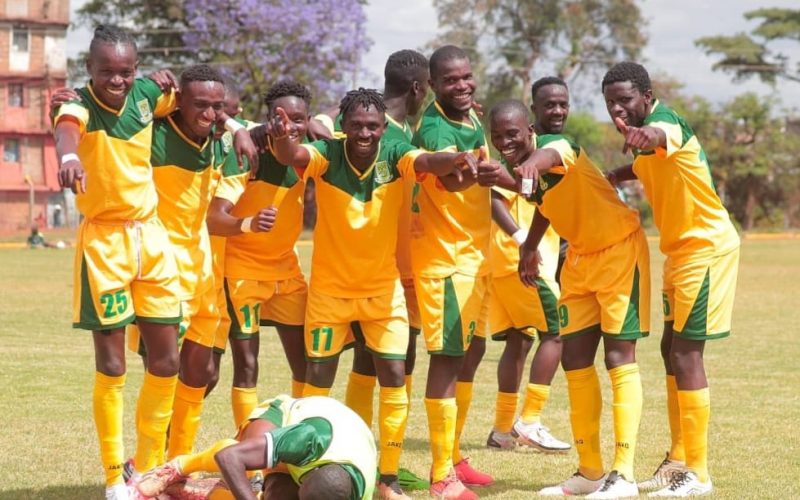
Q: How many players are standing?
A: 10